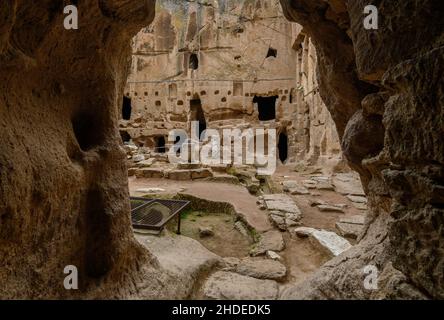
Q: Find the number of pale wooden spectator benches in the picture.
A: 0